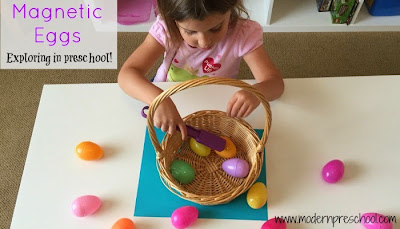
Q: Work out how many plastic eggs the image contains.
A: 12